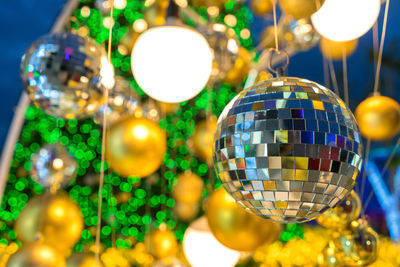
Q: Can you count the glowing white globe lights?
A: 3